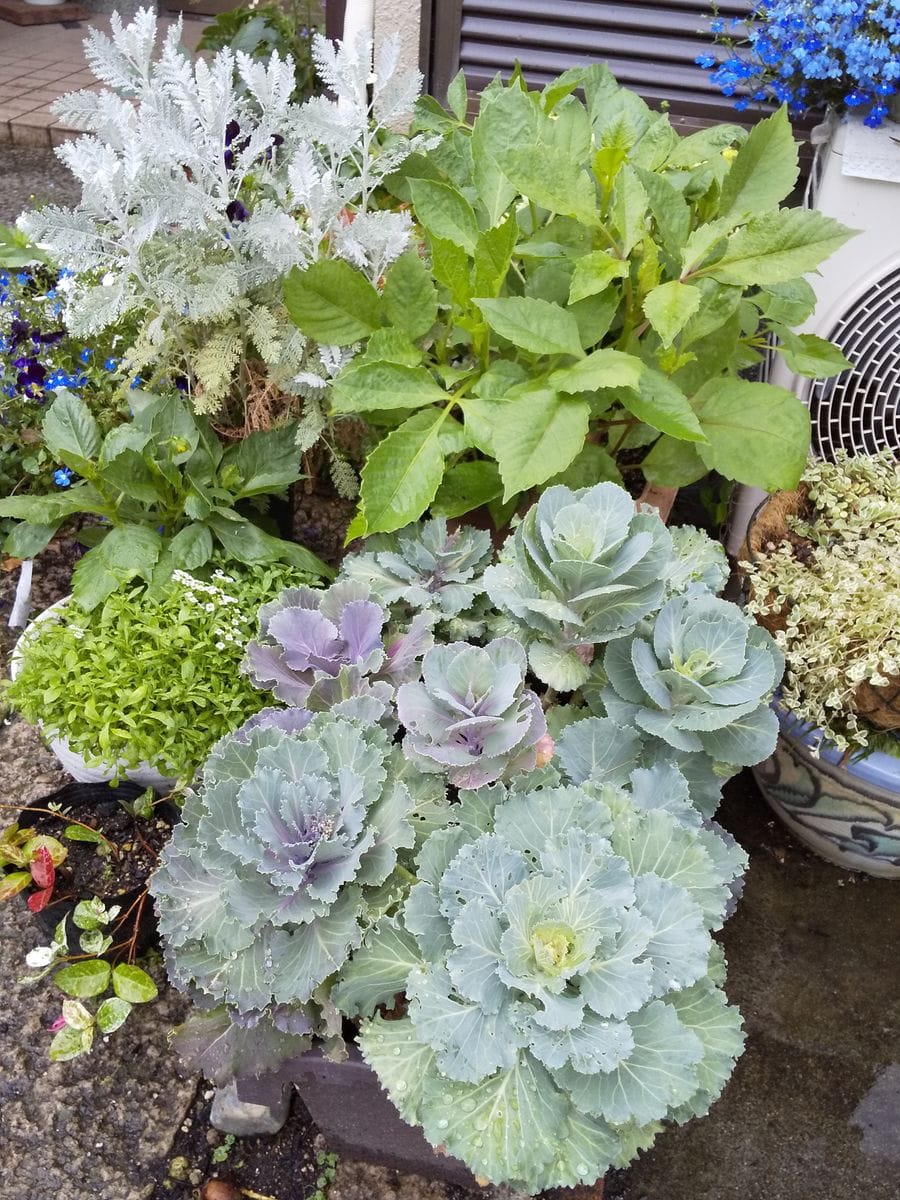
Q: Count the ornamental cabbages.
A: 7